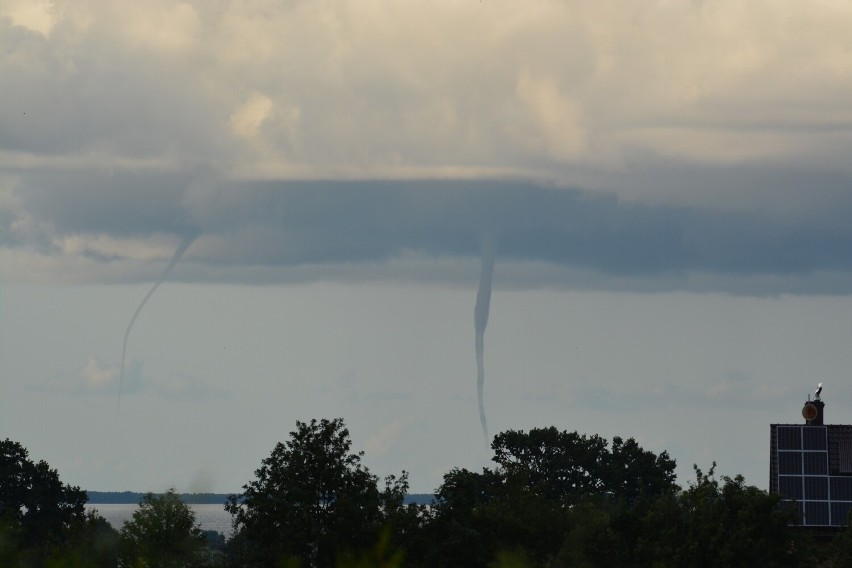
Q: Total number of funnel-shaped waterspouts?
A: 2